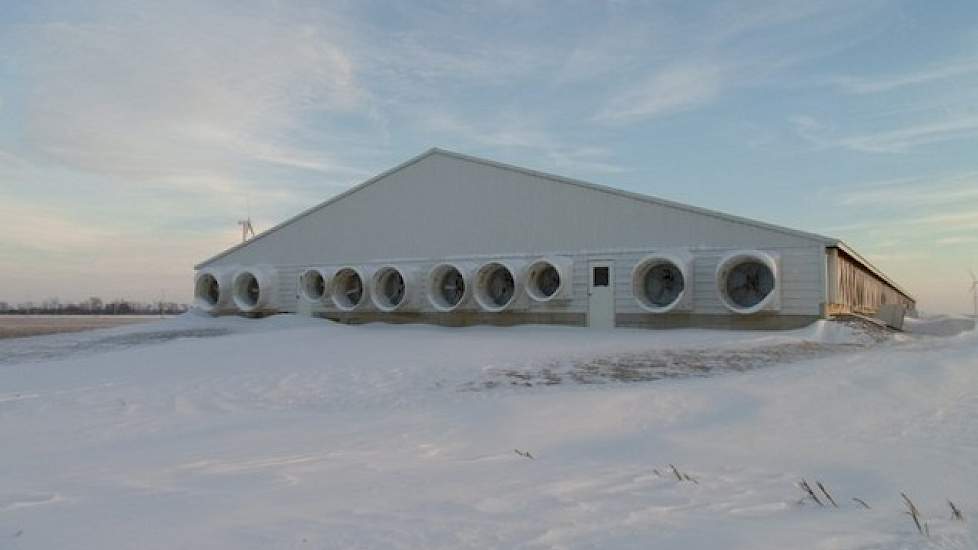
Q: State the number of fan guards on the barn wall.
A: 10